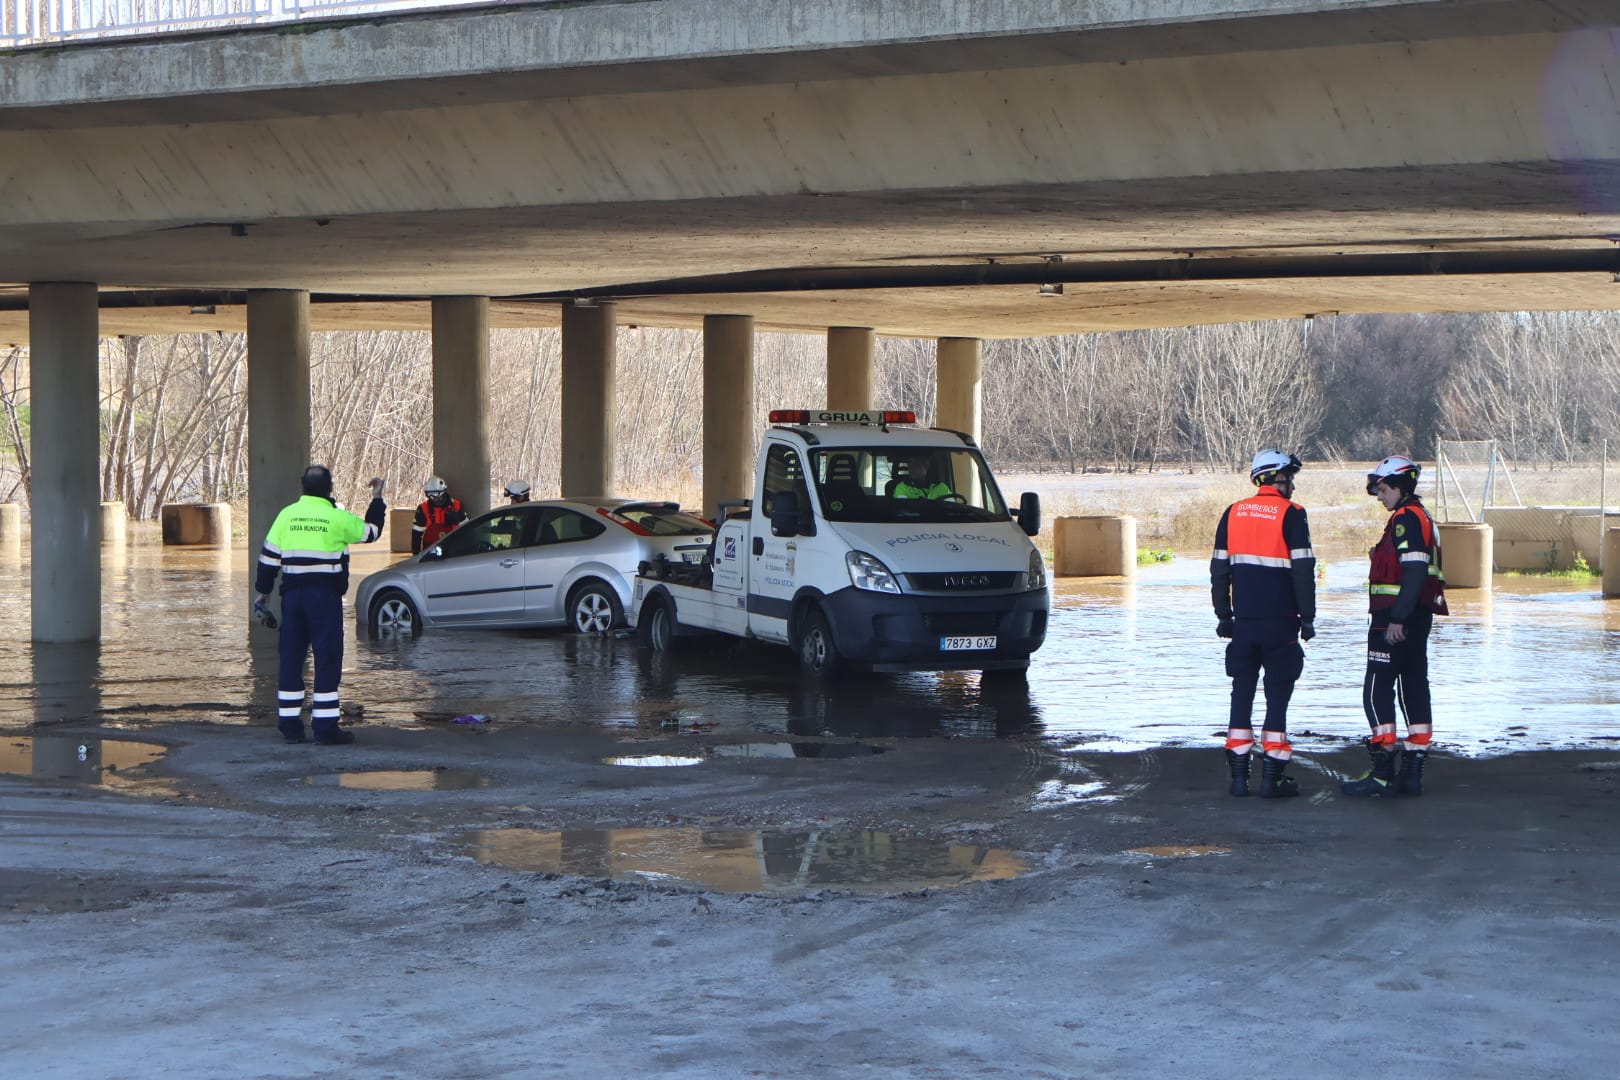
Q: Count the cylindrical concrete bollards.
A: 7